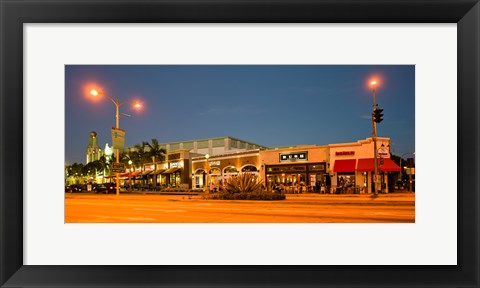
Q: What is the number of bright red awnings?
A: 2